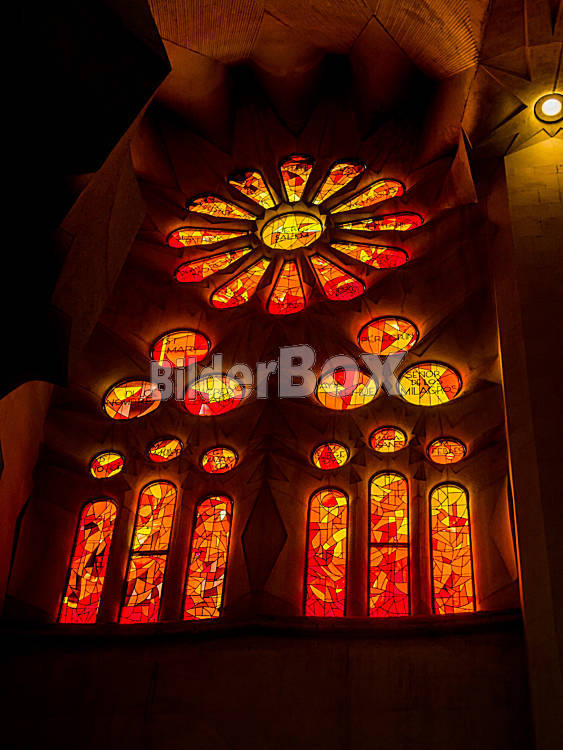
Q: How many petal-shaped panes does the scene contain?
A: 12